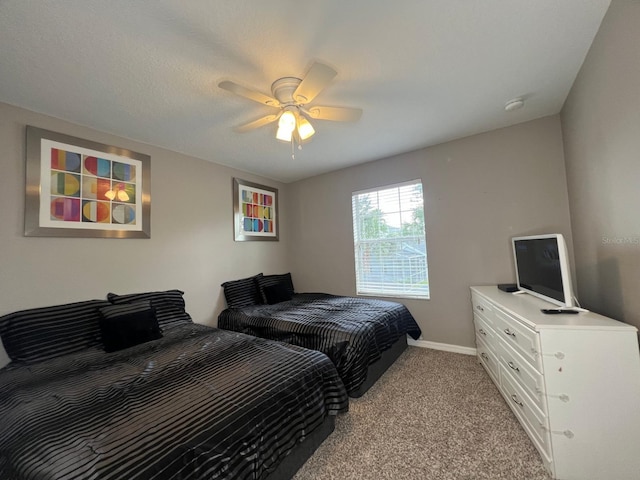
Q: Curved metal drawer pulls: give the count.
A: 6